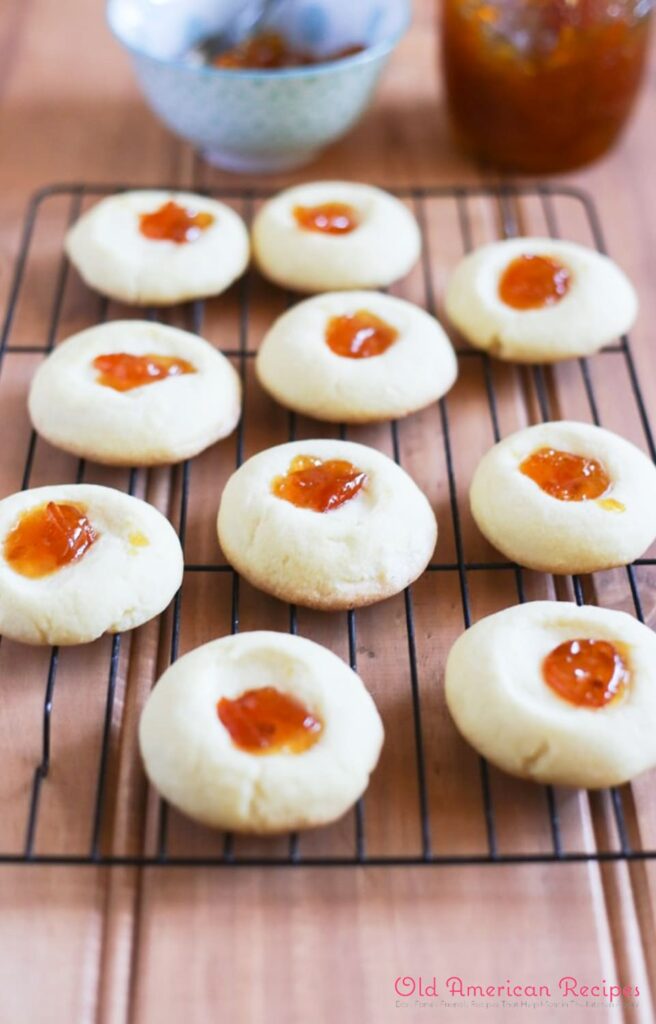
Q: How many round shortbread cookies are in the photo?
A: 10